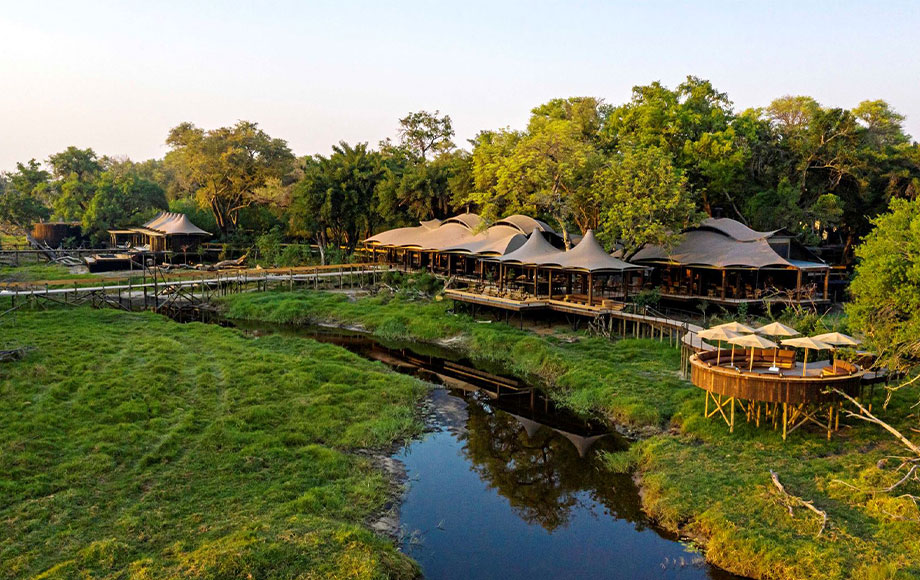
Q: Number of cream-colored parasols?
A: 6